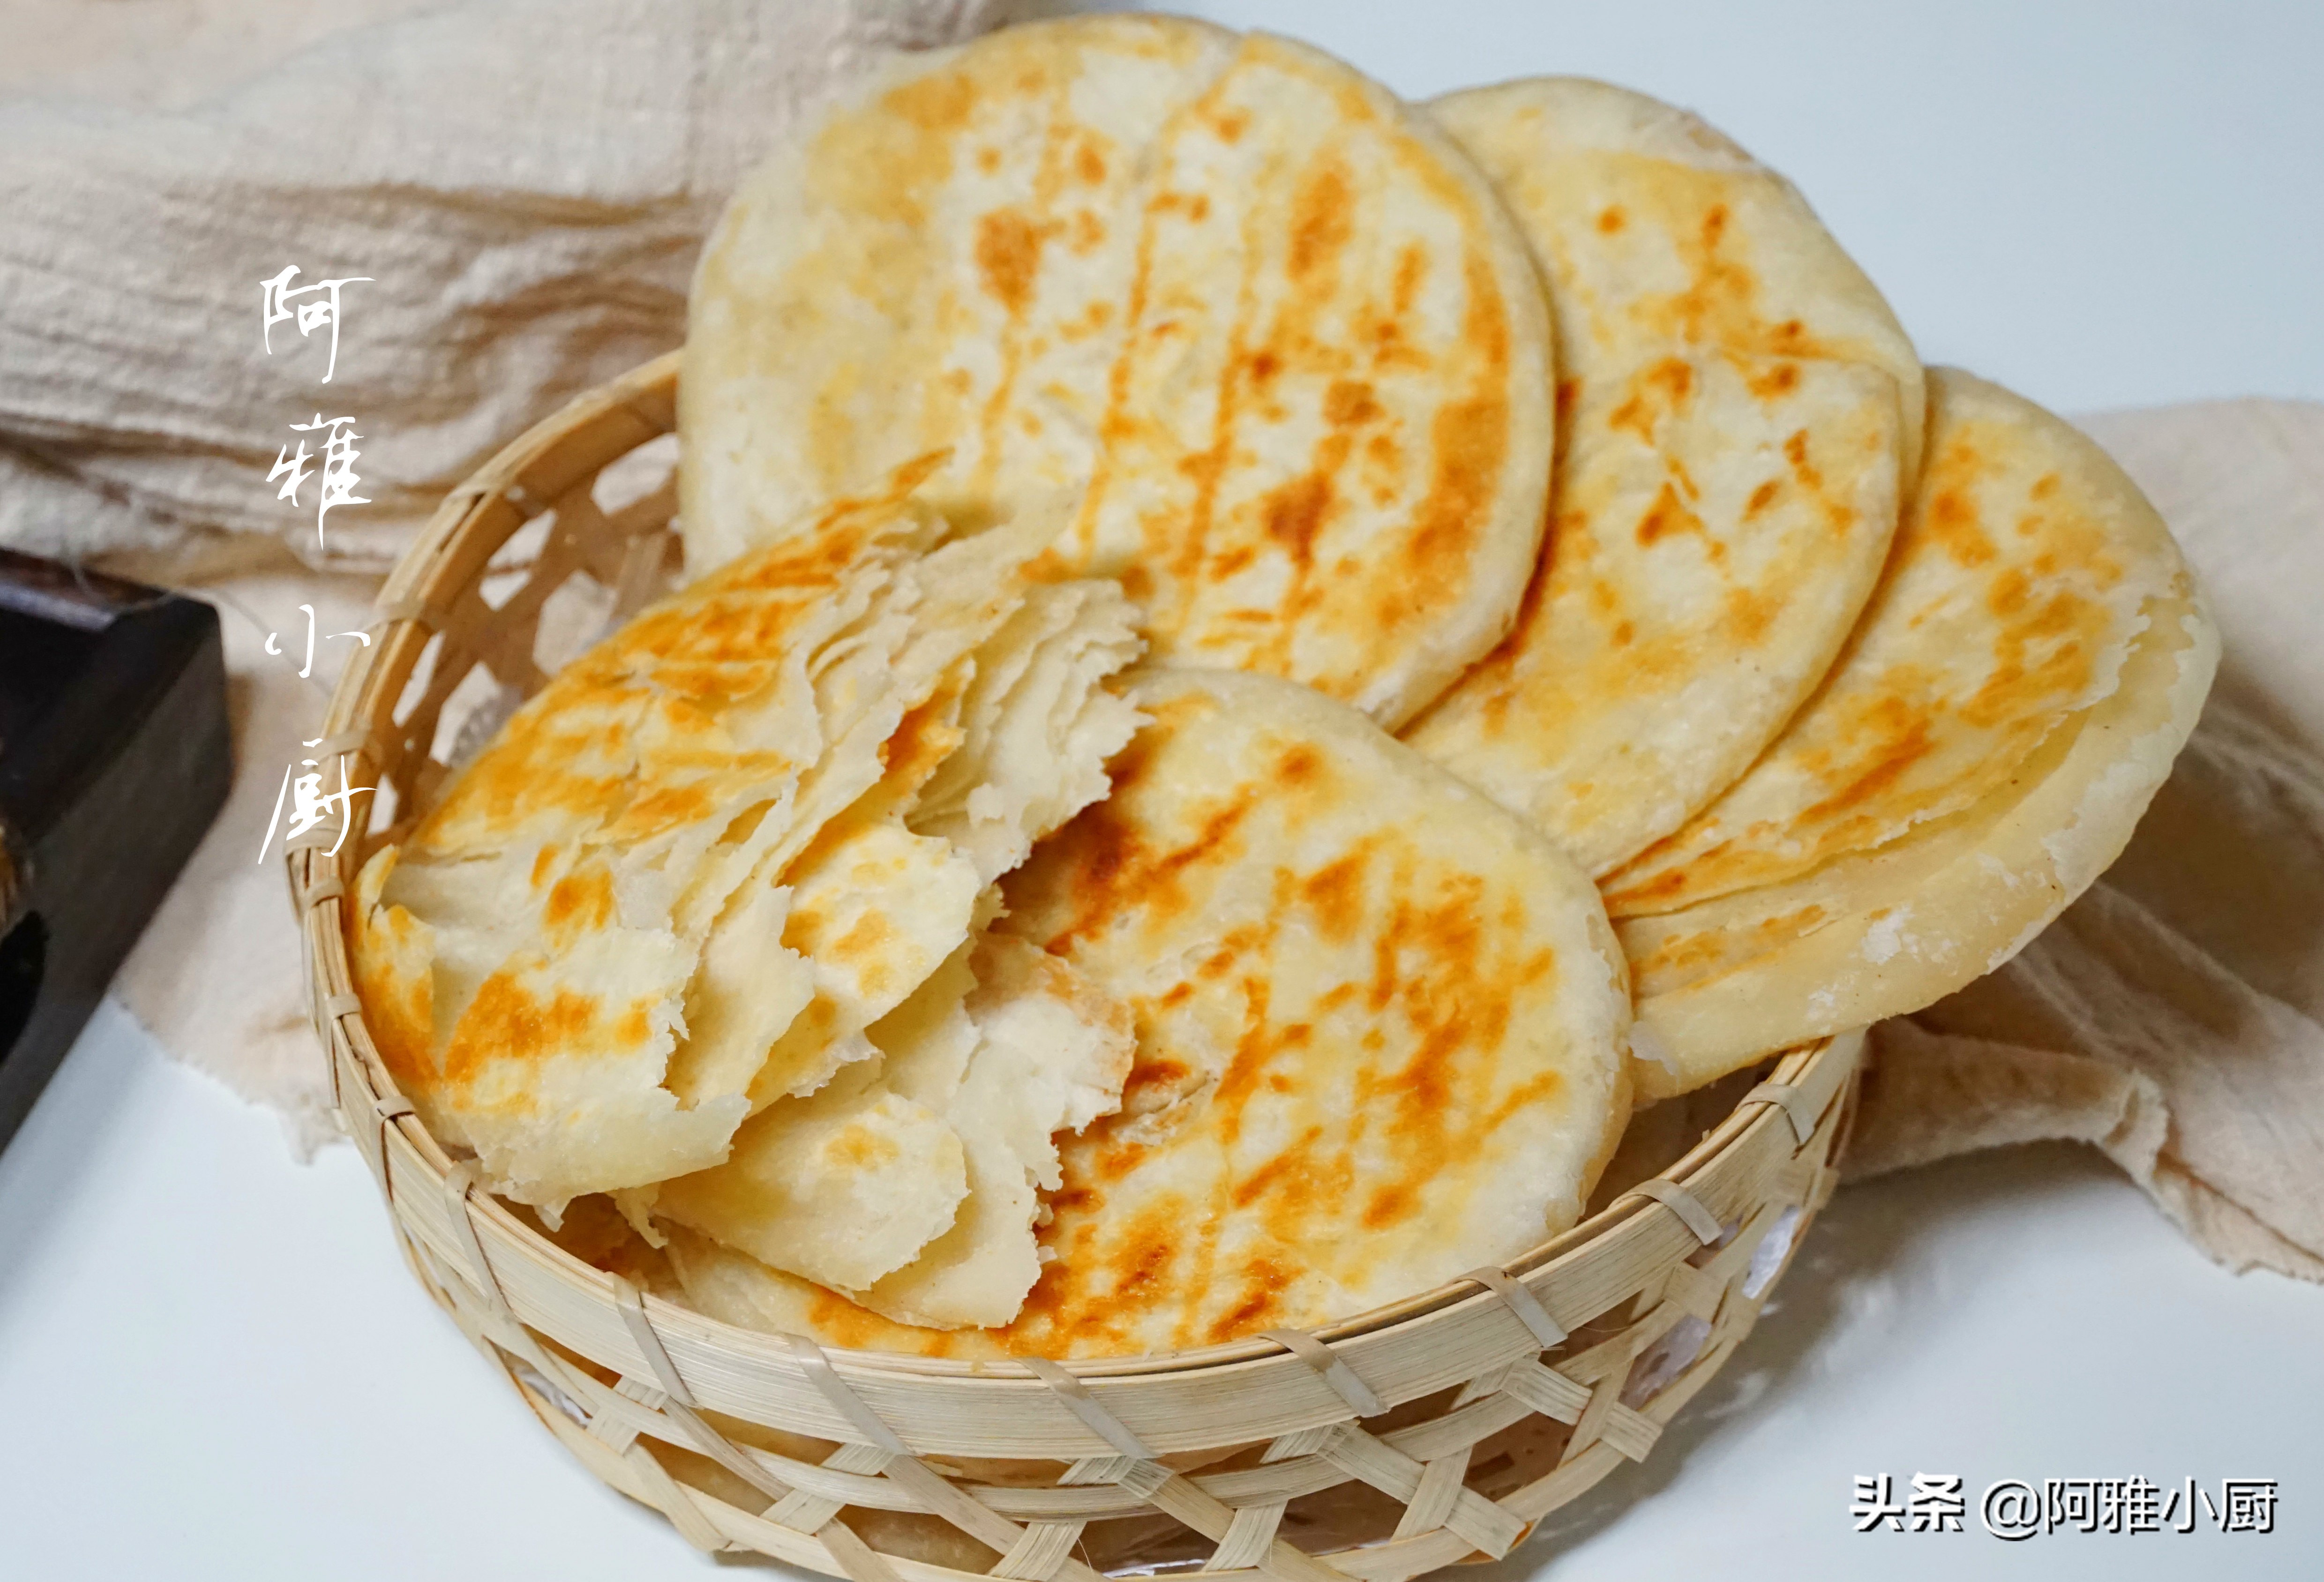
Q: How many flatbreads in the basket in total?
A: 5